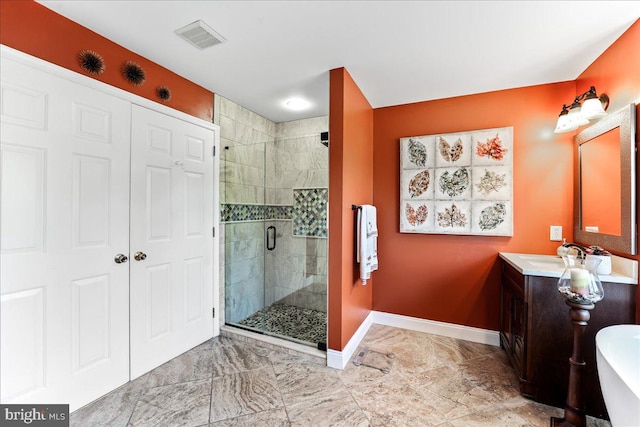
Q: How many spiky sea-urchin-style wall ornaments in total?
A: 3